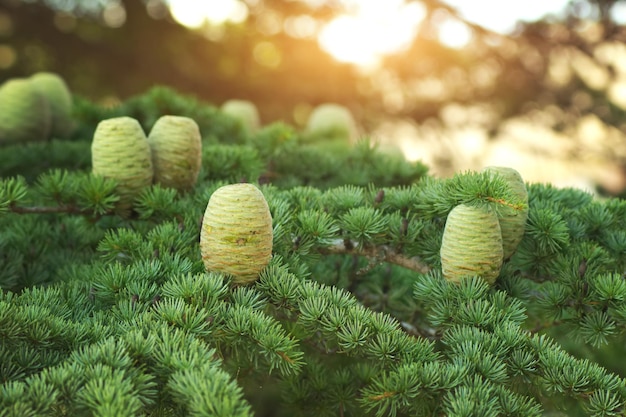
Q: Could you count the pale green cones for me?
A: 9